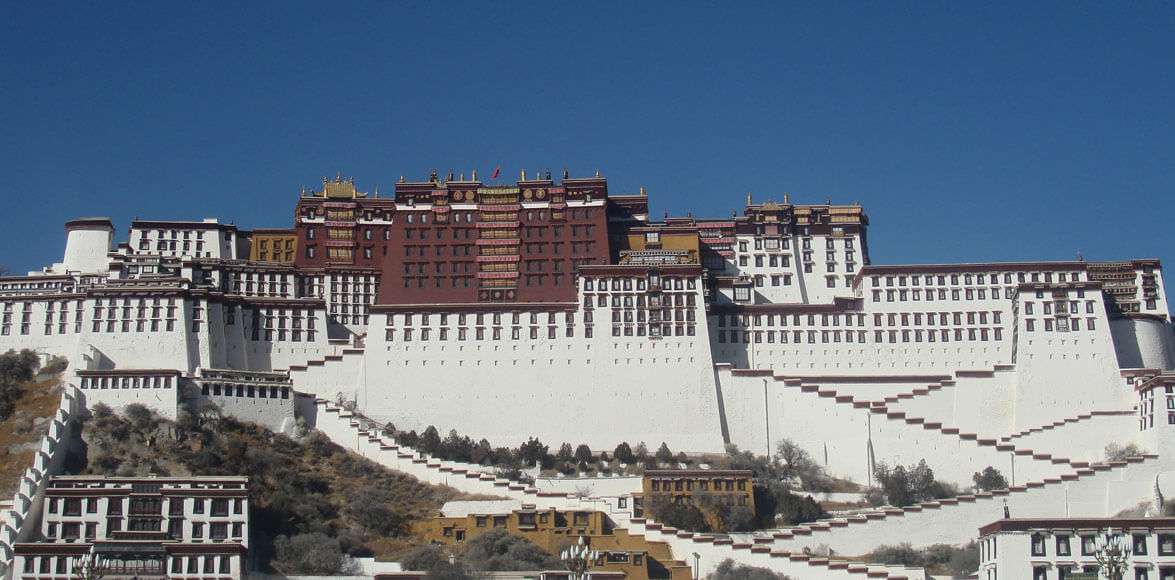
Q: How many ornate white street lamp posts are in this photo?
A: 3